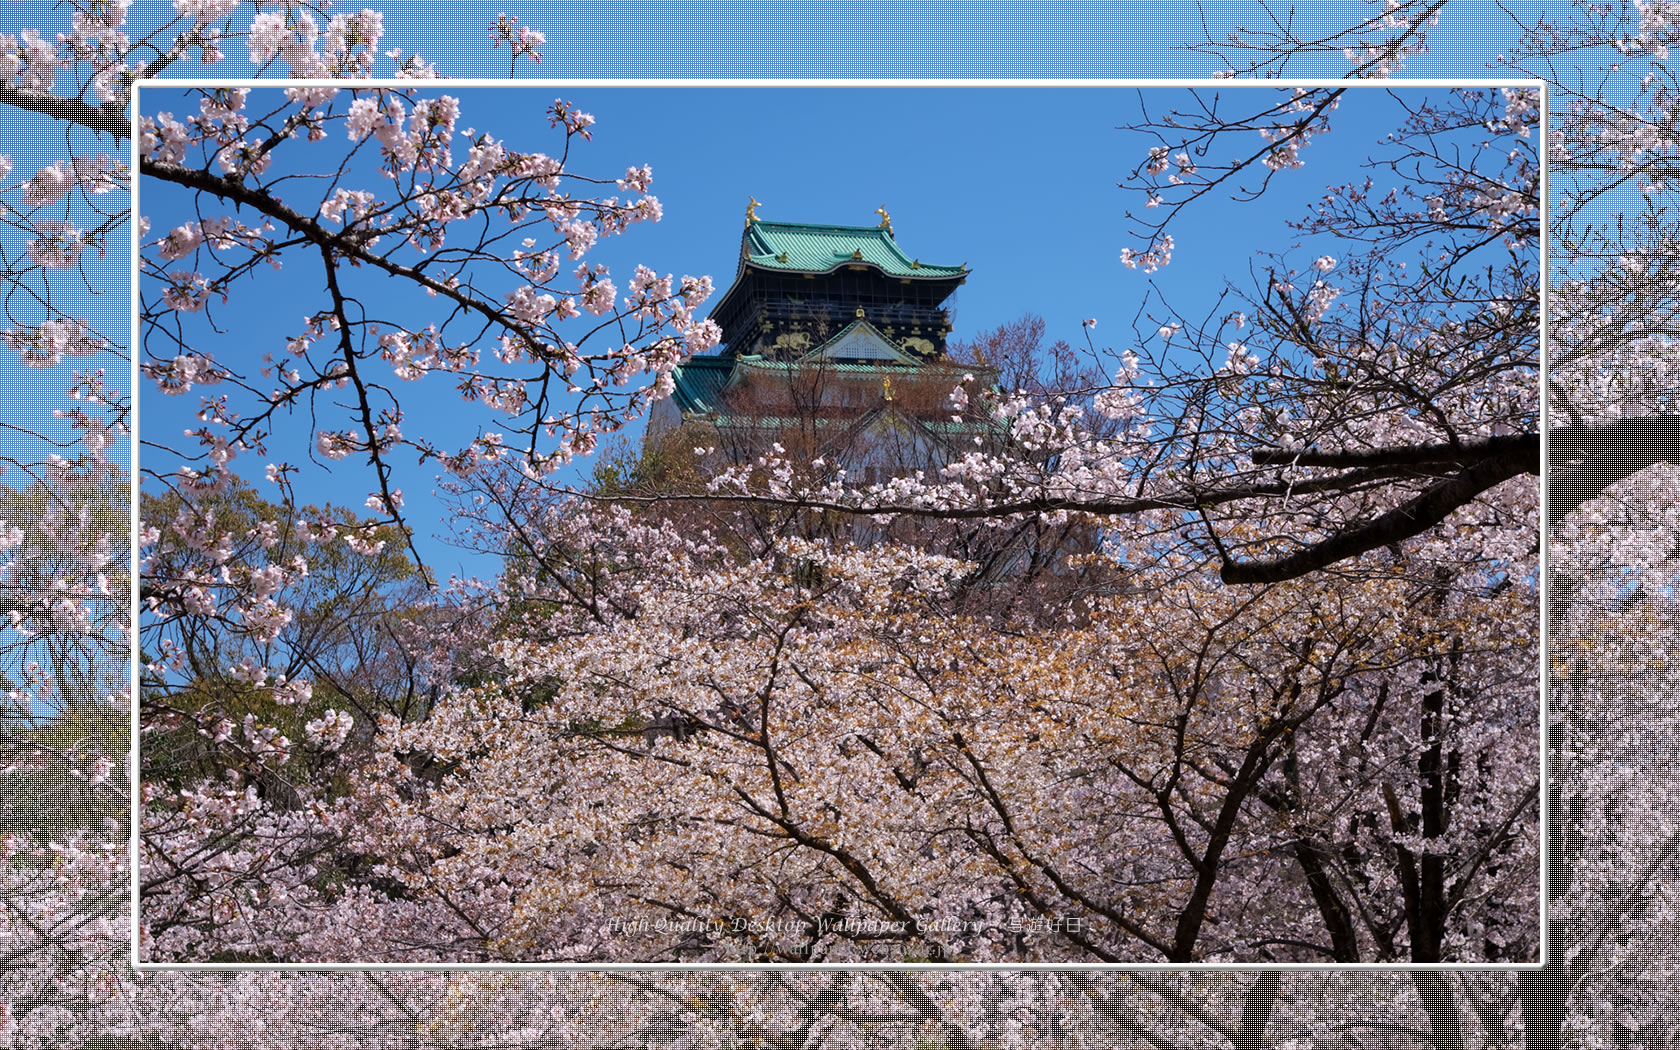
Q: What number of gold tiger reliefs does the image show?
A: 2